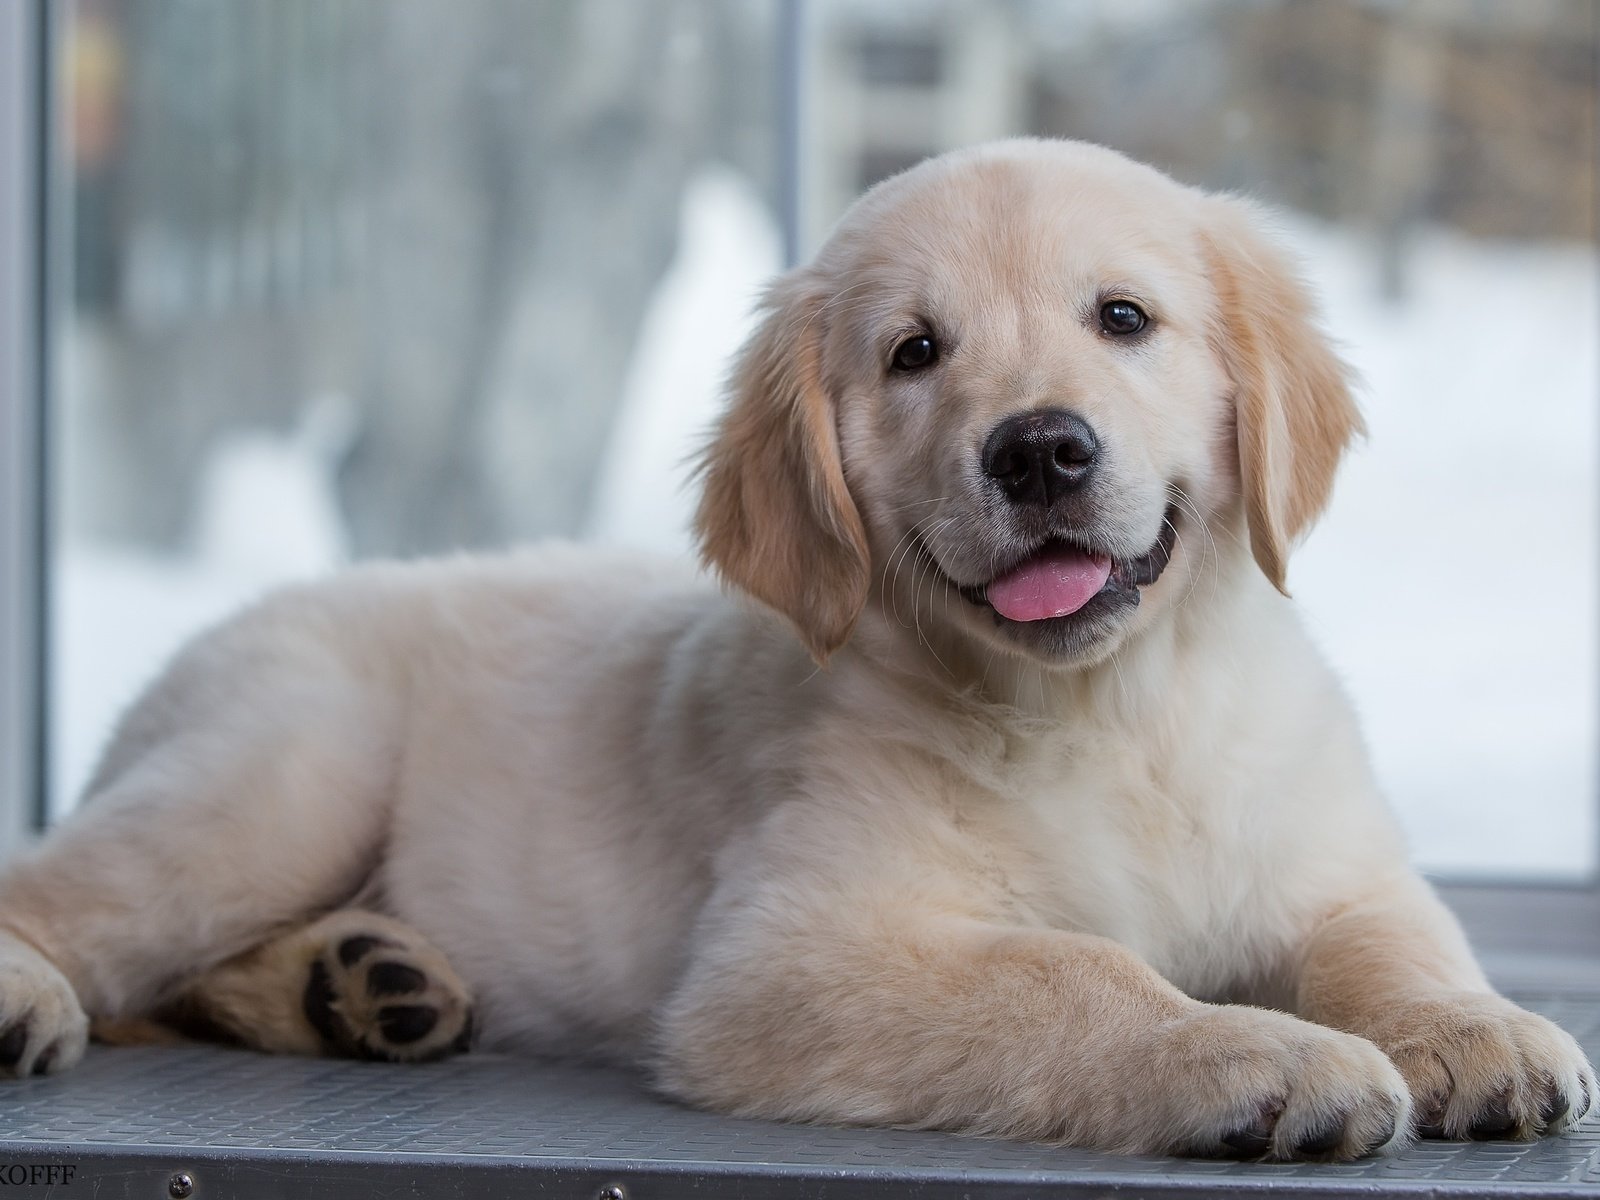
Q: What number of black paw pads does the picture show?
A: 4